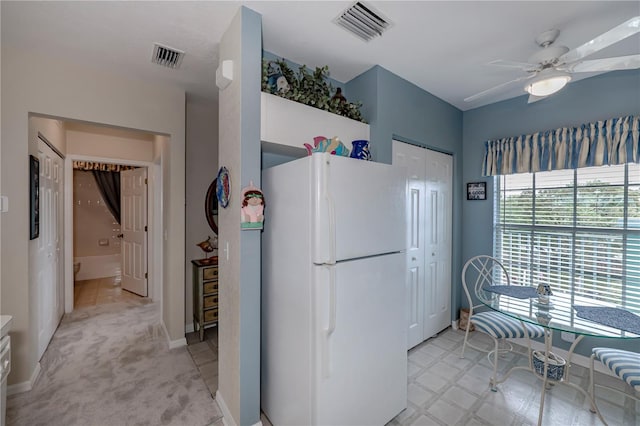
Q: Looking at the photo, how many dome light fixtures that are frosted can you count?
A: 1